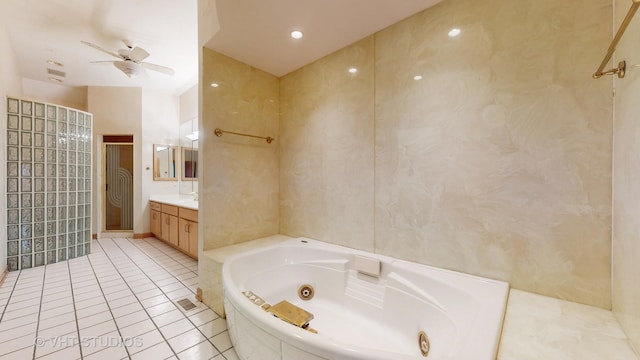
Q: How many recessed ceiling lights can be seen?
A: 1